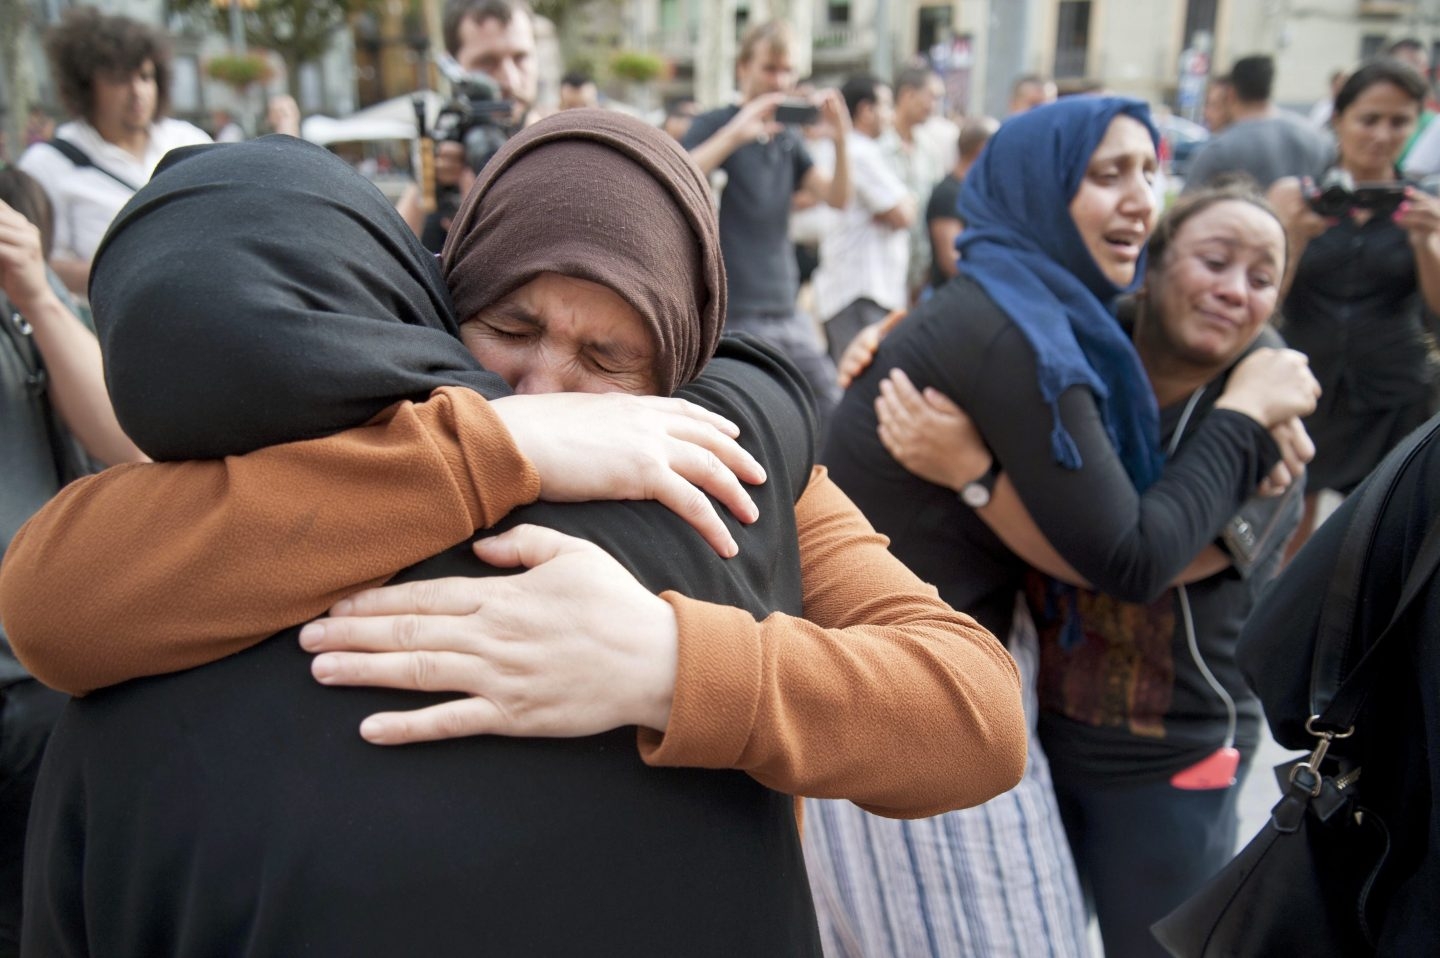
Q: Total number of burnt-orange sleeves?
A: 2